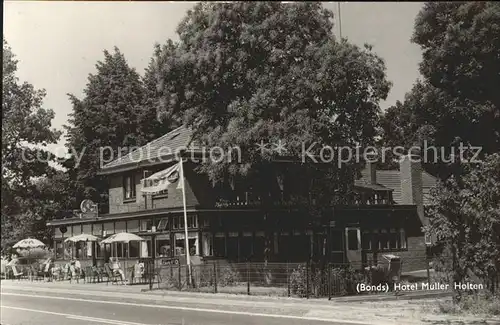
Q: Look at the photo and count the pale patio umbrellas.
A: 3